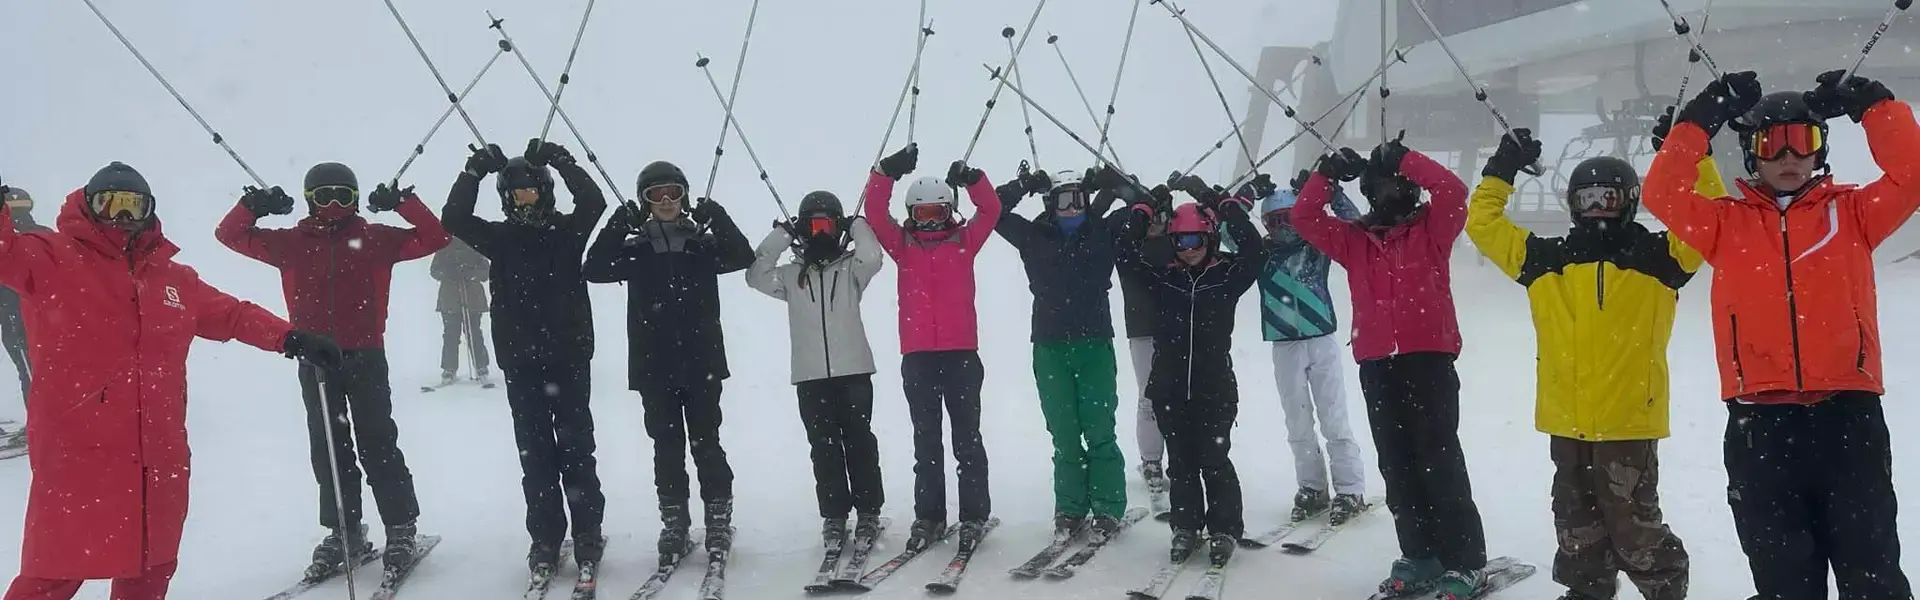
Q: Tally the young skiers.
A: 12